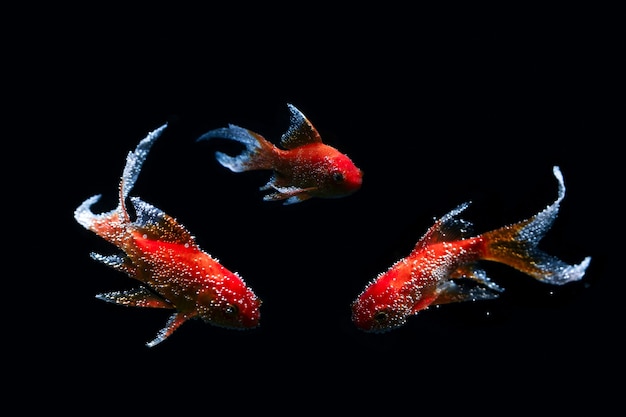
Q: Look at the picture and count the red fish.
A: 3